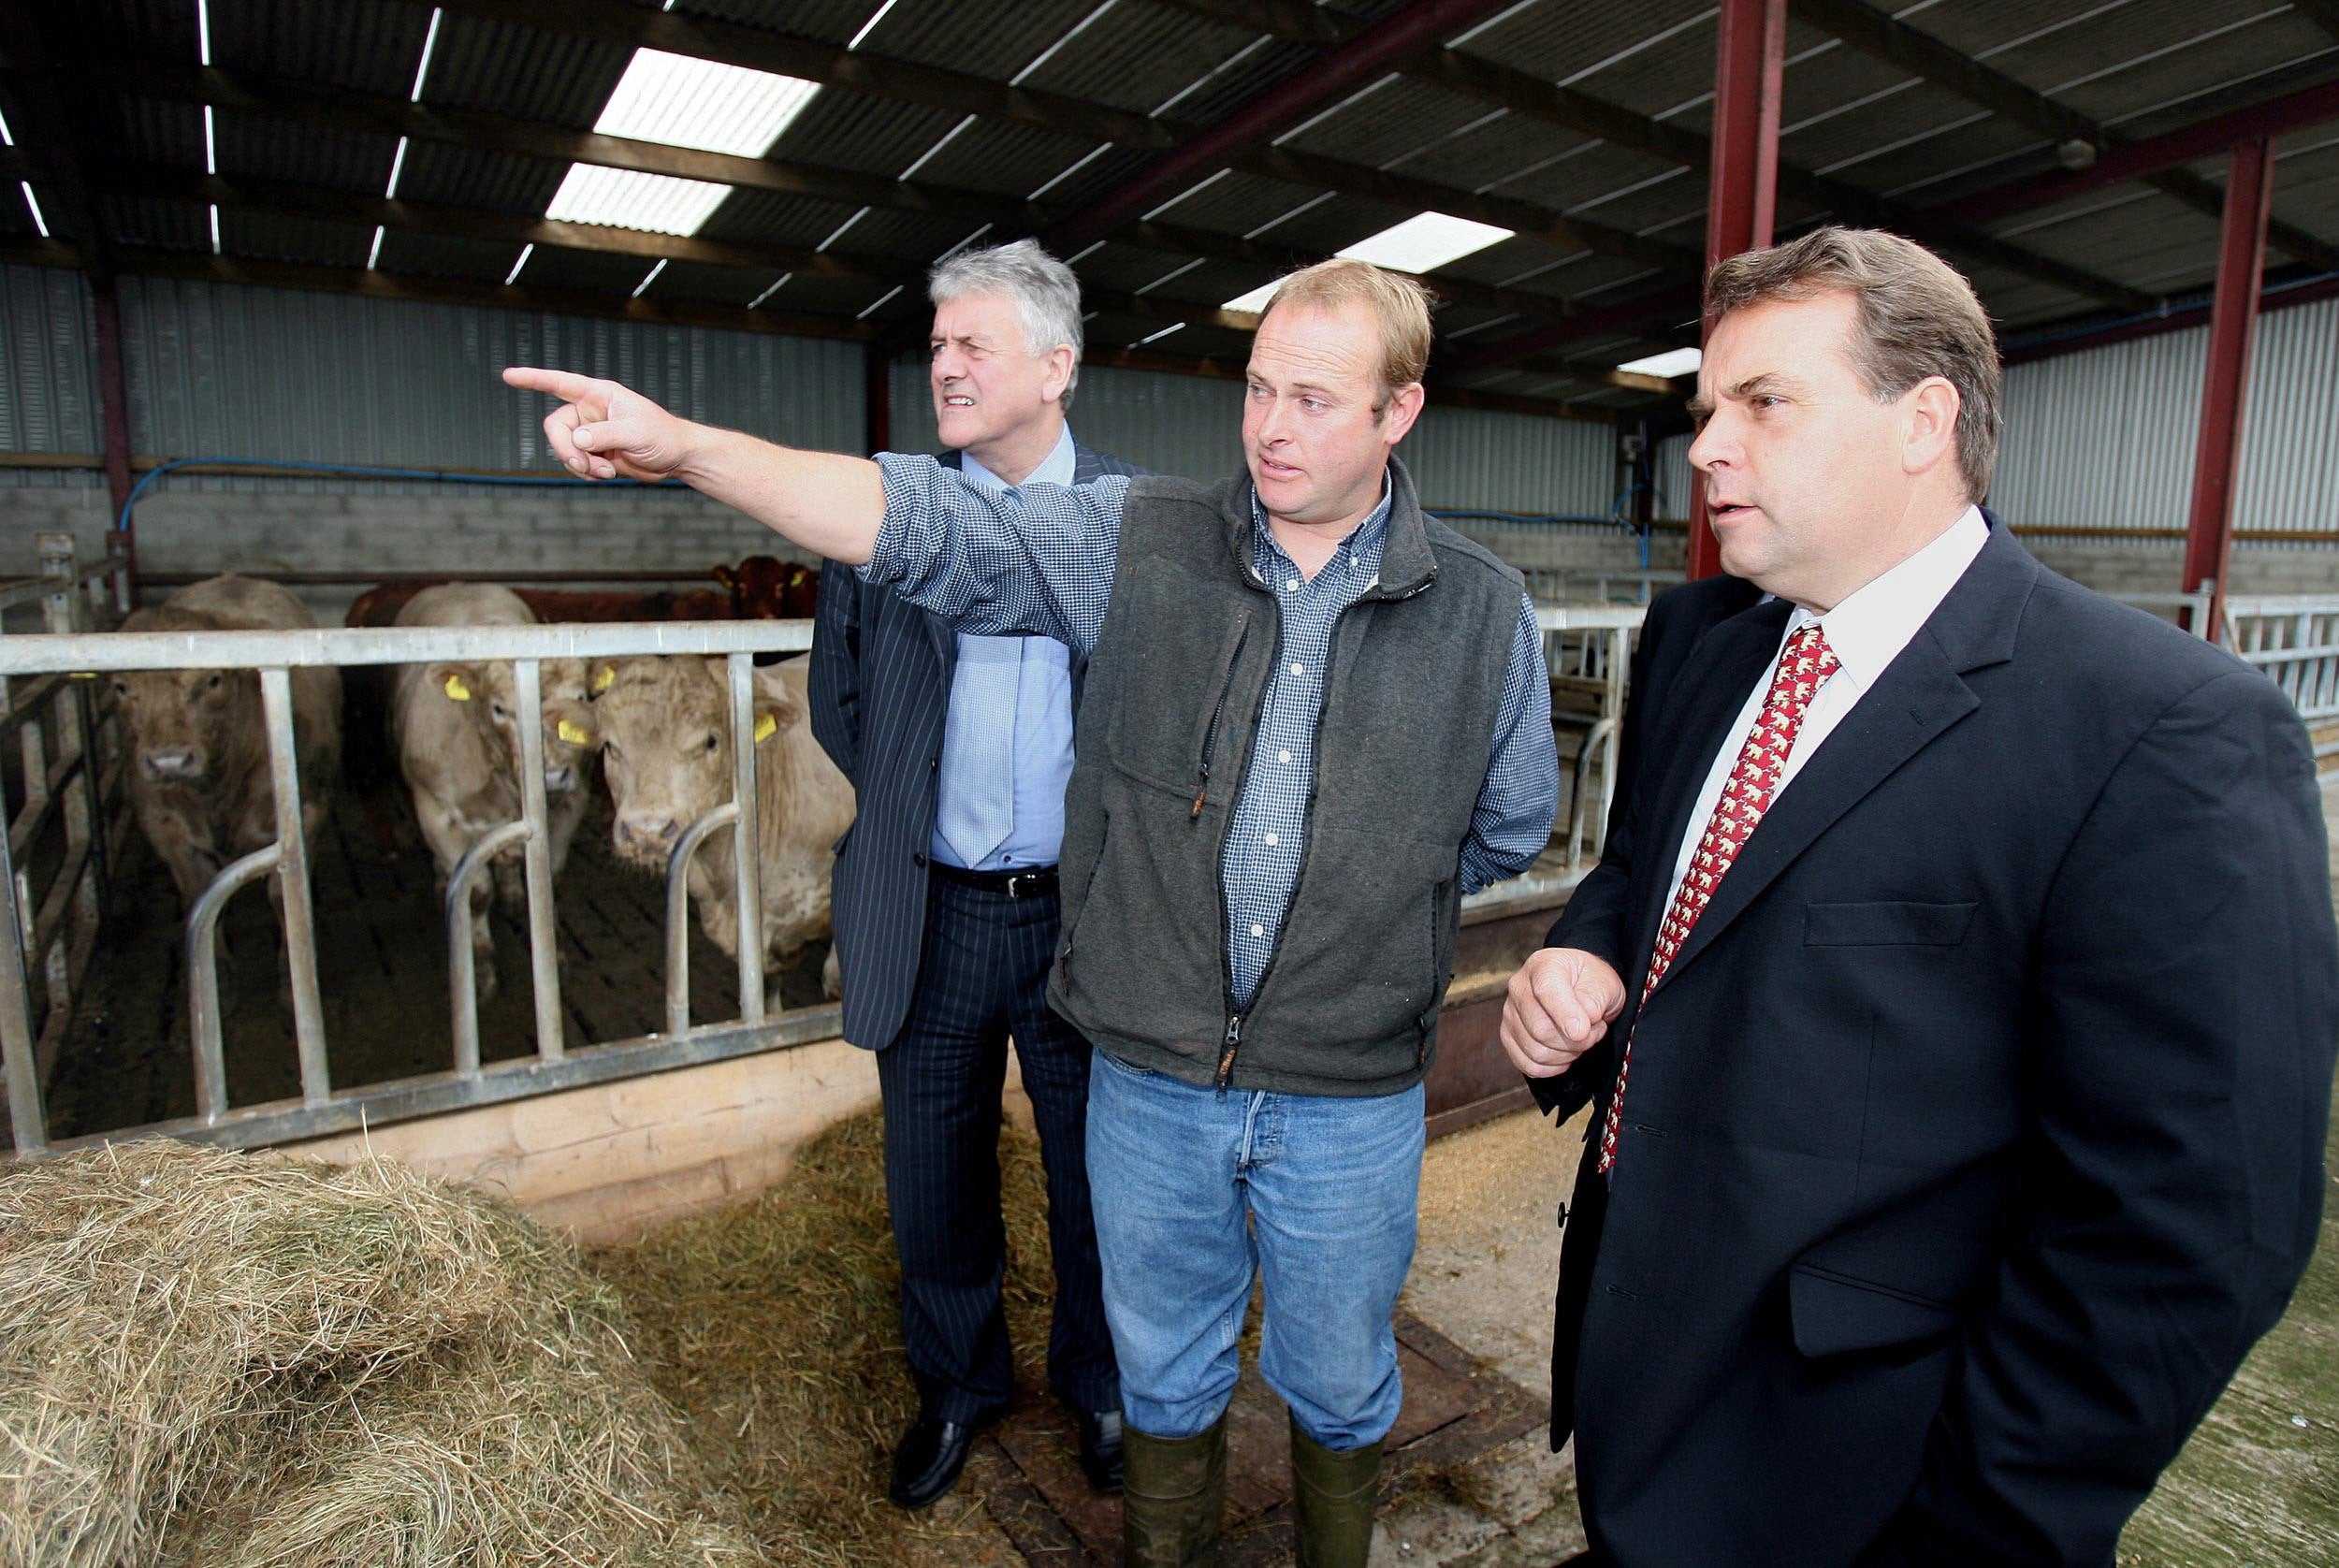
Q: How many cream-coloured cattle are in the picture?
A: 3